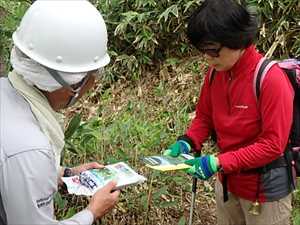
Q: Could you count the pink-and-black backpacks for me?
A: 1